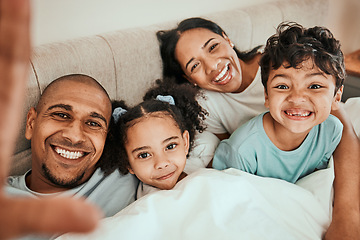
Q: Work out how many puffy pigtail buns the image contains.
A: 2